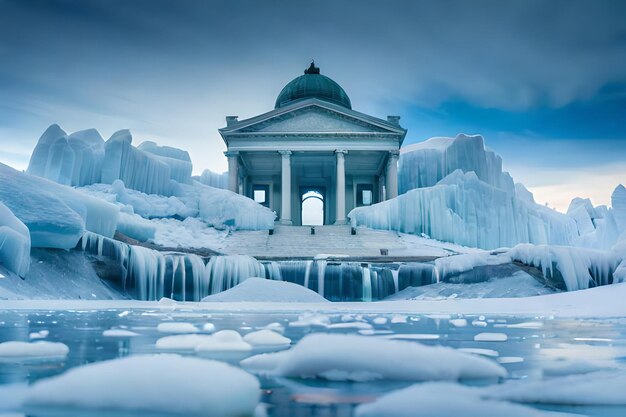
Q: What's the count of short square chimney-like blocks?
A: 2